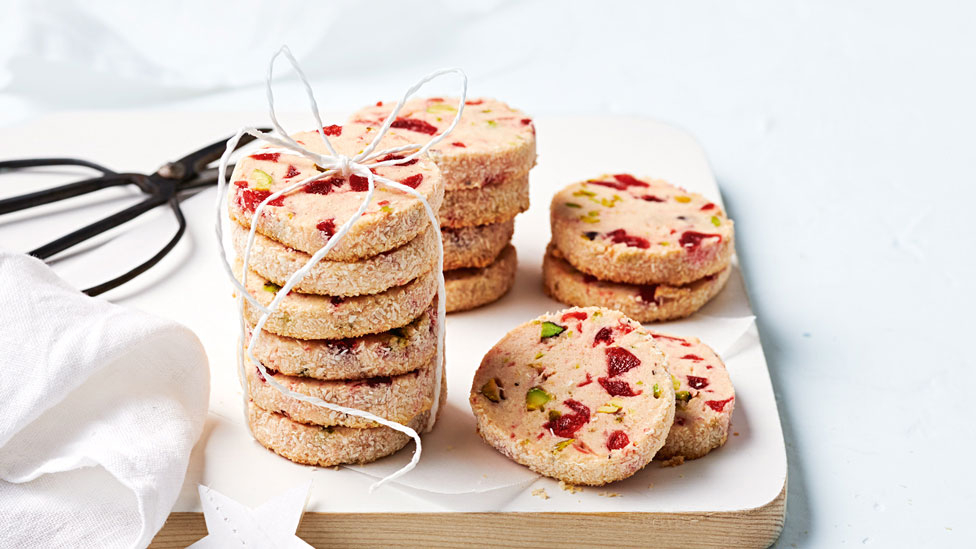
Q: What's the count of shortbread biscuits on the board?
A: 14